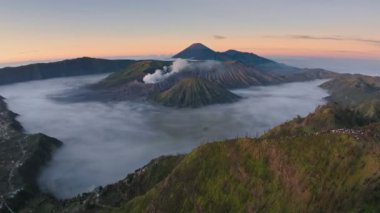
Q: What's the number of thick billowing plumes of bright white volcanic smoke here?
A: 1